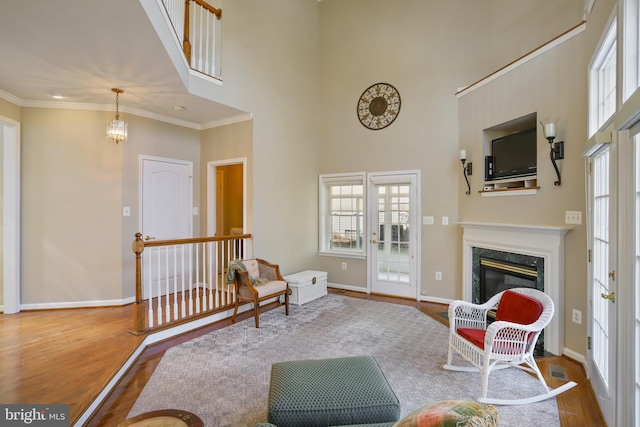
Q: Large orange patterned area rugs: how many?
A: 0